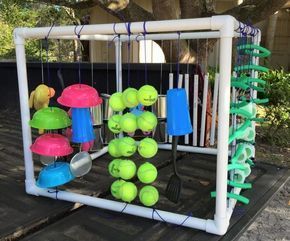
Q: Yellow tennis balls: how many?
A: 15